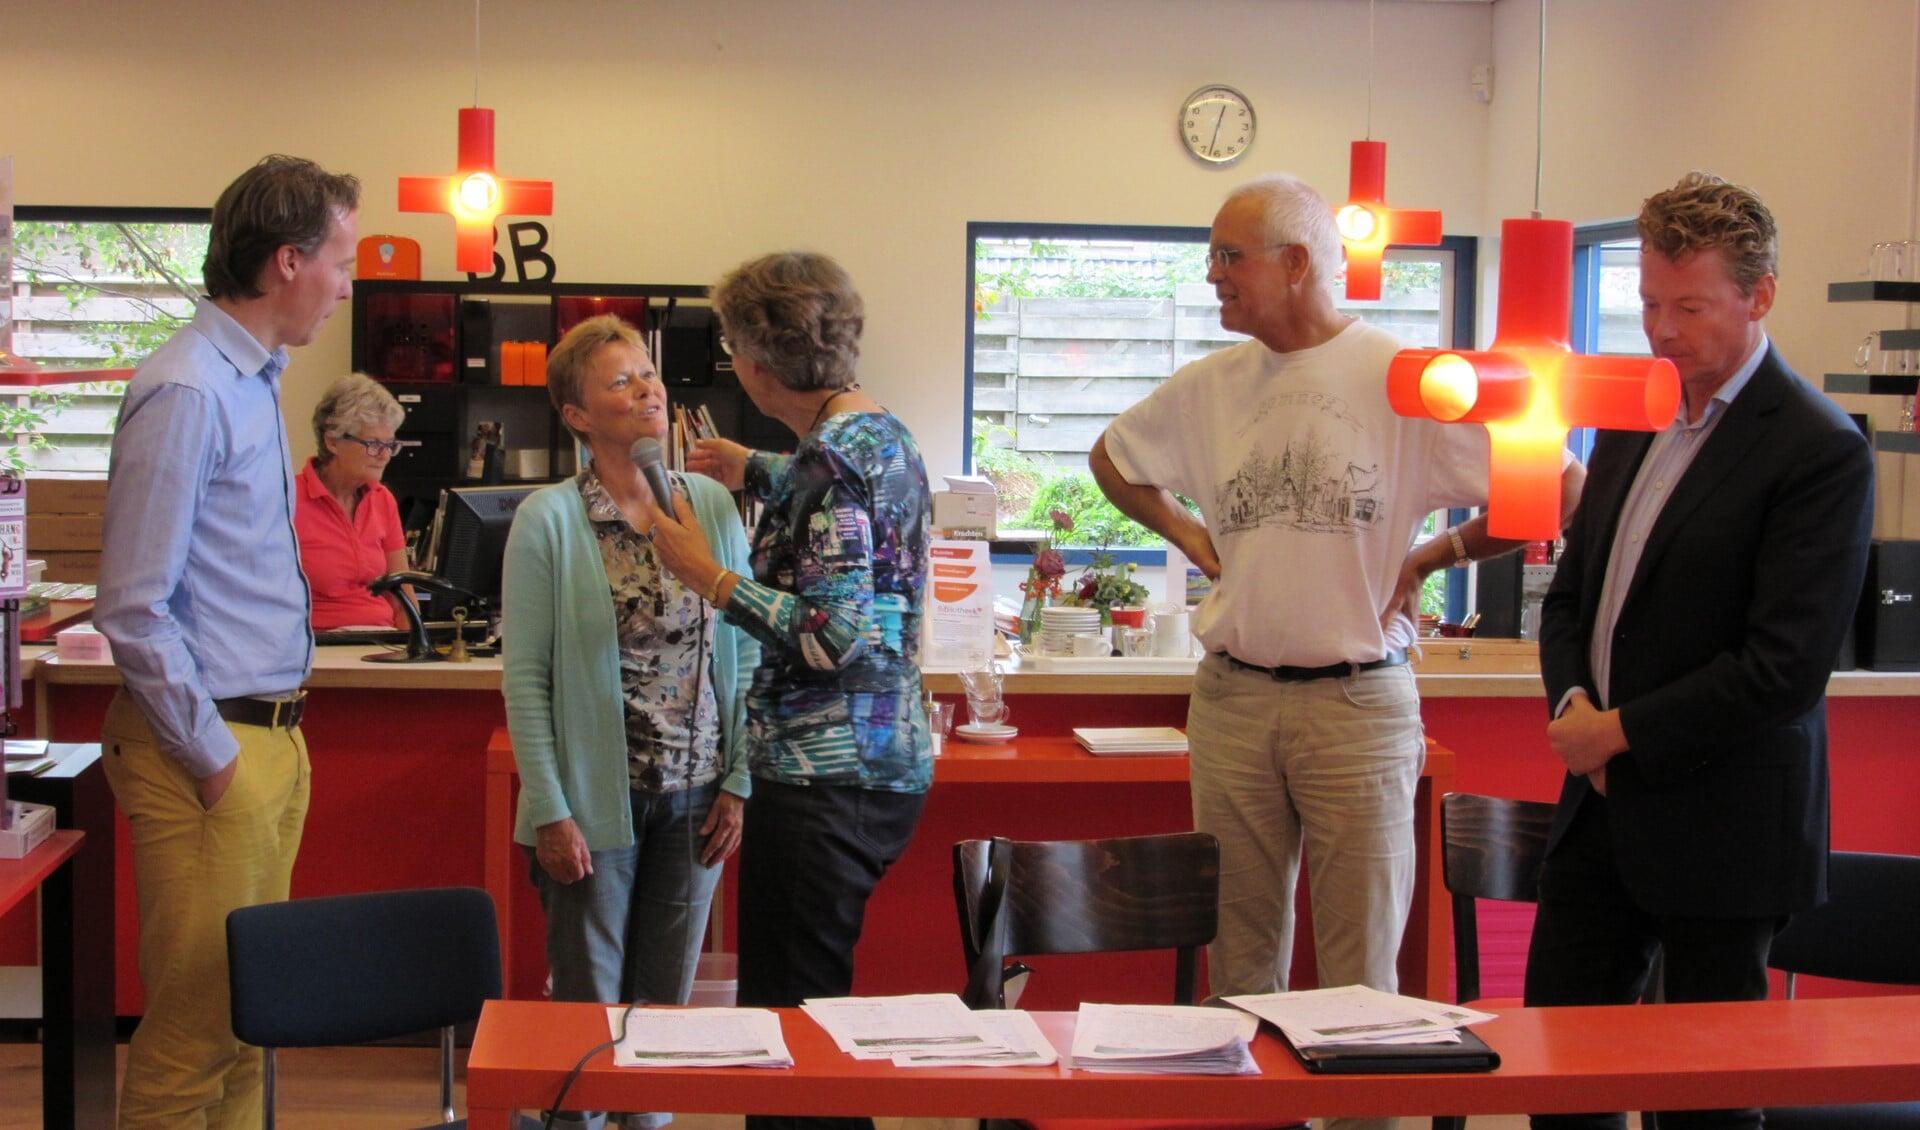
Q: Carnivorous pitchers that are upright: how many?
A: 0